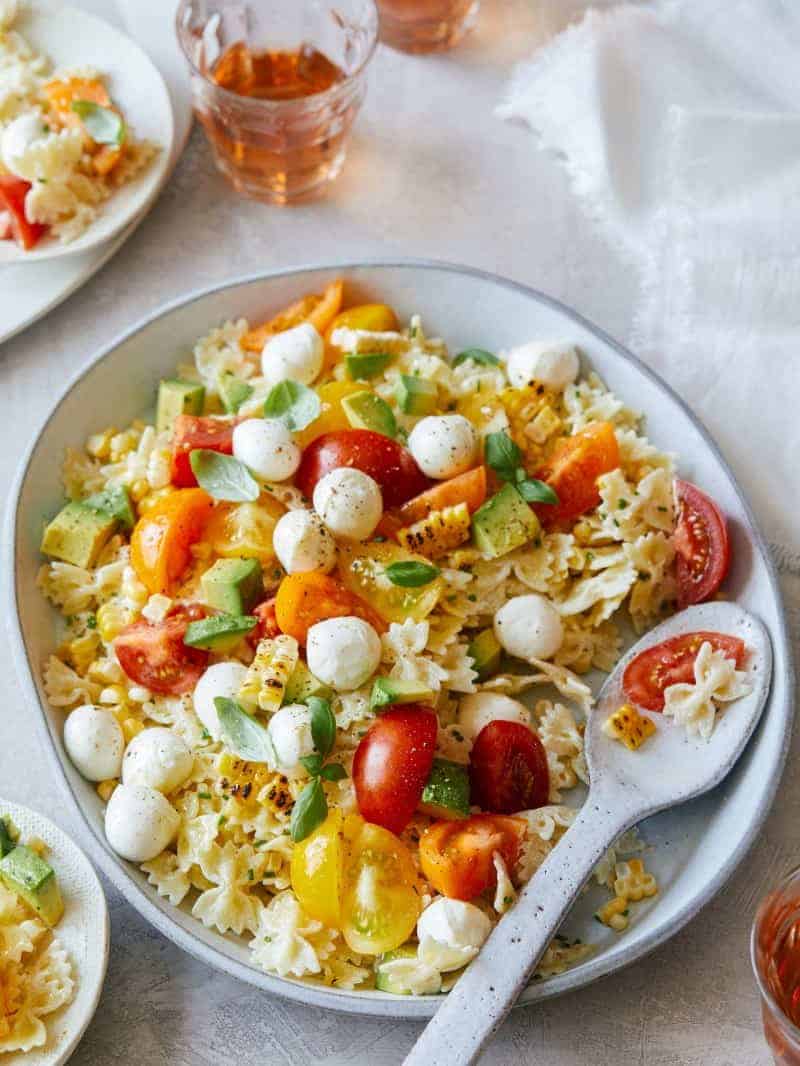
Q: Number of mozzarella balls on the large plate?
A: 15